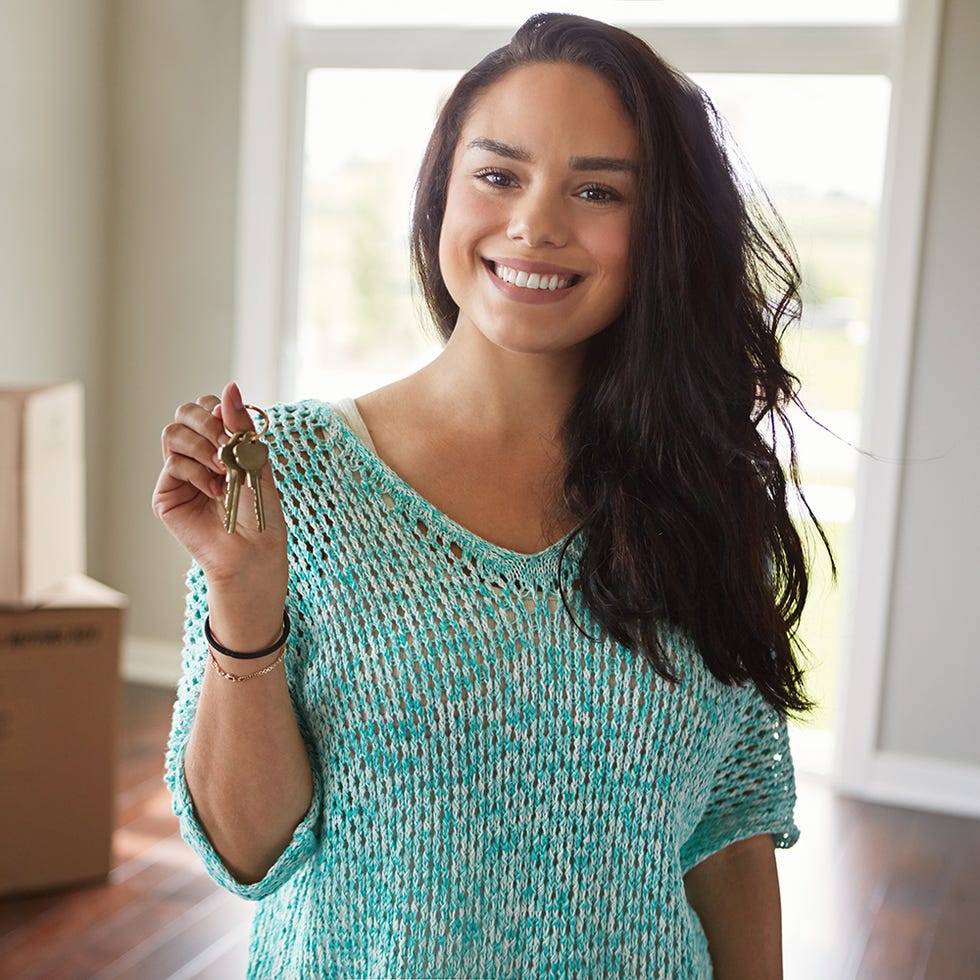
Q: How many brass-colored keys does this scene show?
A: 2